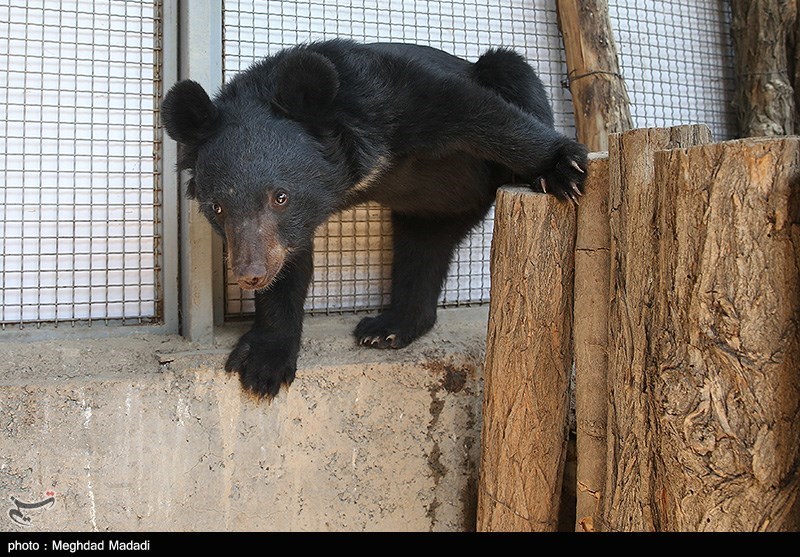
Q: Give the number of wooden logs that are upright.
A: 6